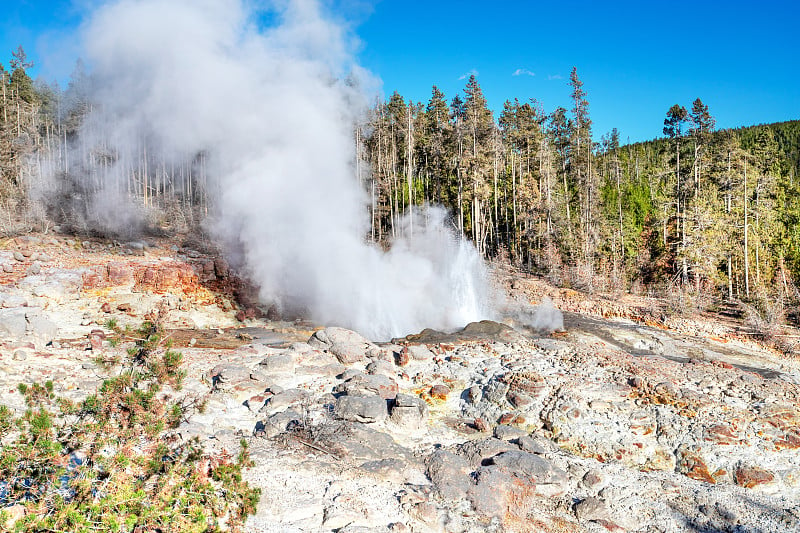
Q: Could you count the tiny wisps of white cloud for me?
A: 3